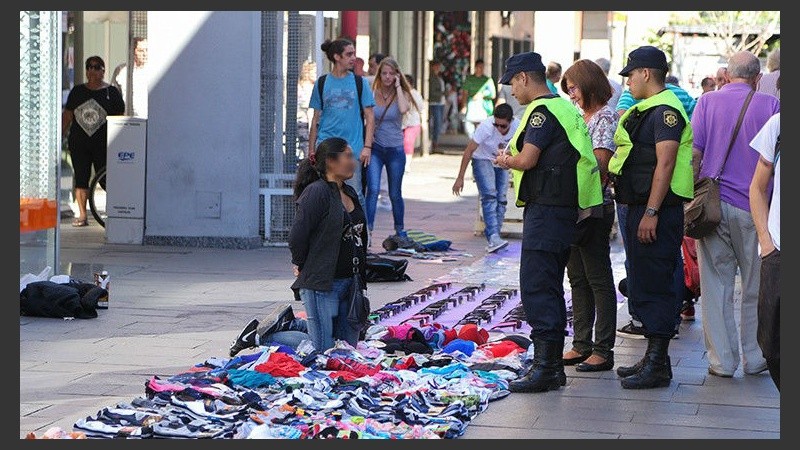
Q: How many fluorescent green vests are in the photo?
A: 2